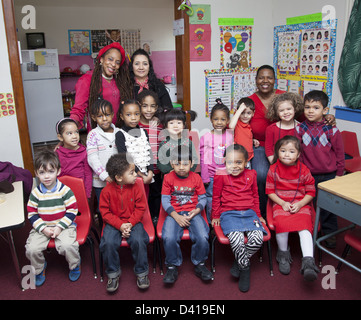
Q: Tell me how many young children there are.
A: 14